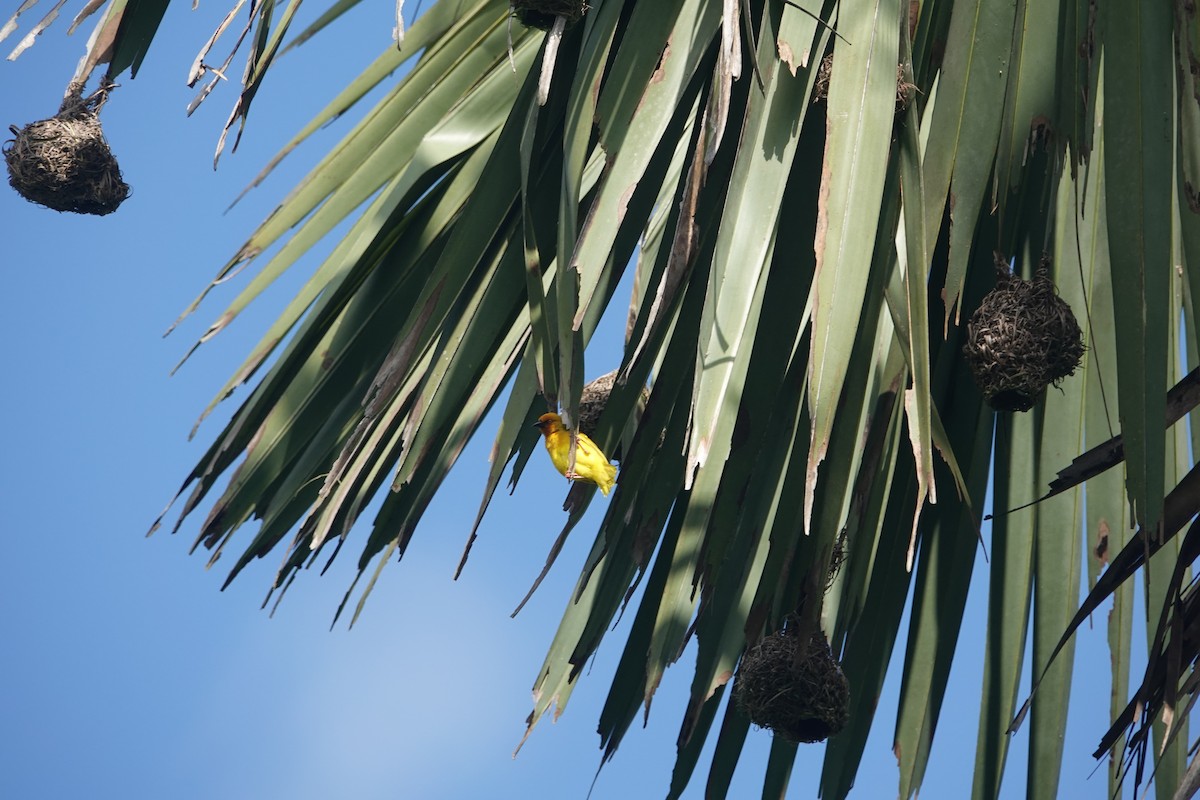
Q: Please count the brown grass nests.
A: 6